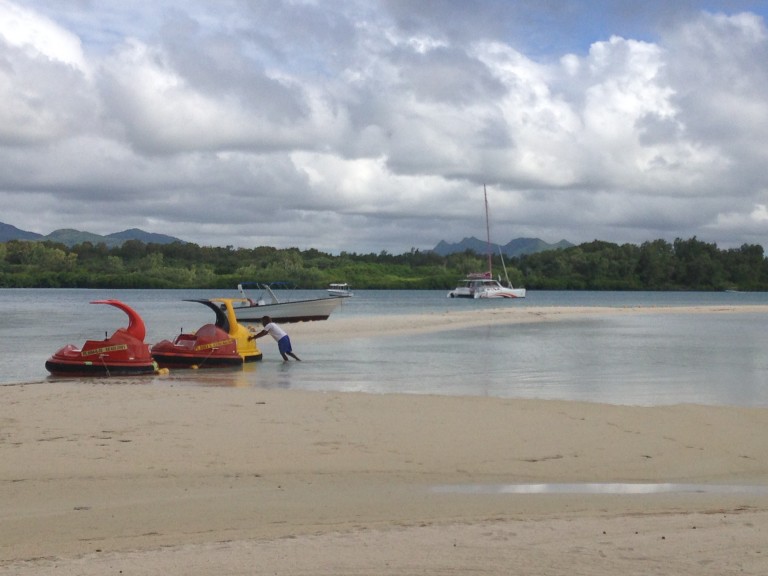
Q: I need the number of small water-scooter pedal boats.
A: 3